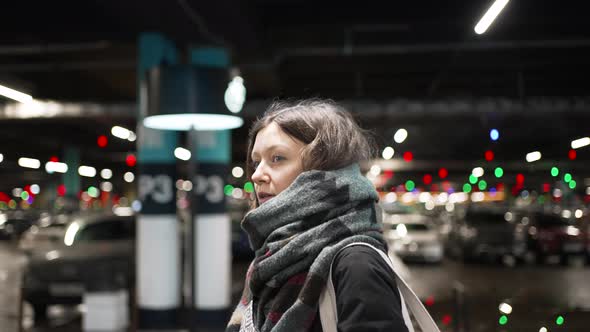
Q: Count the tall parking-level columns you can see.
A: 2